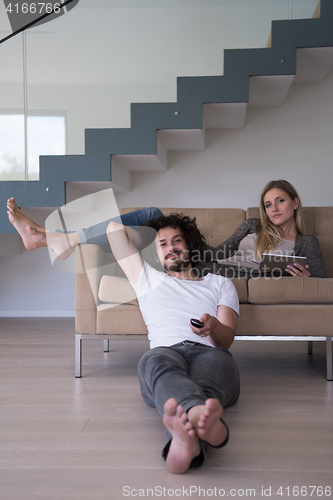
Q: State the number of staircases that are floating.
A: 1